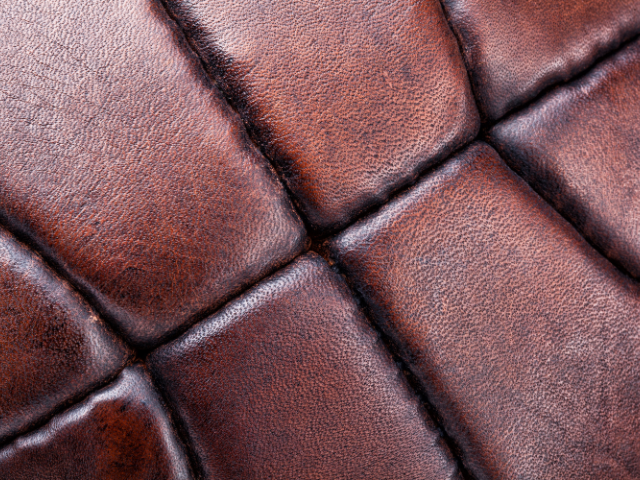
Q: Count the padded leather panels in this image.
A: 8